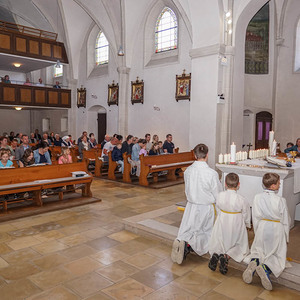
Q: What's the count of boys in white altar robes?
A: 3